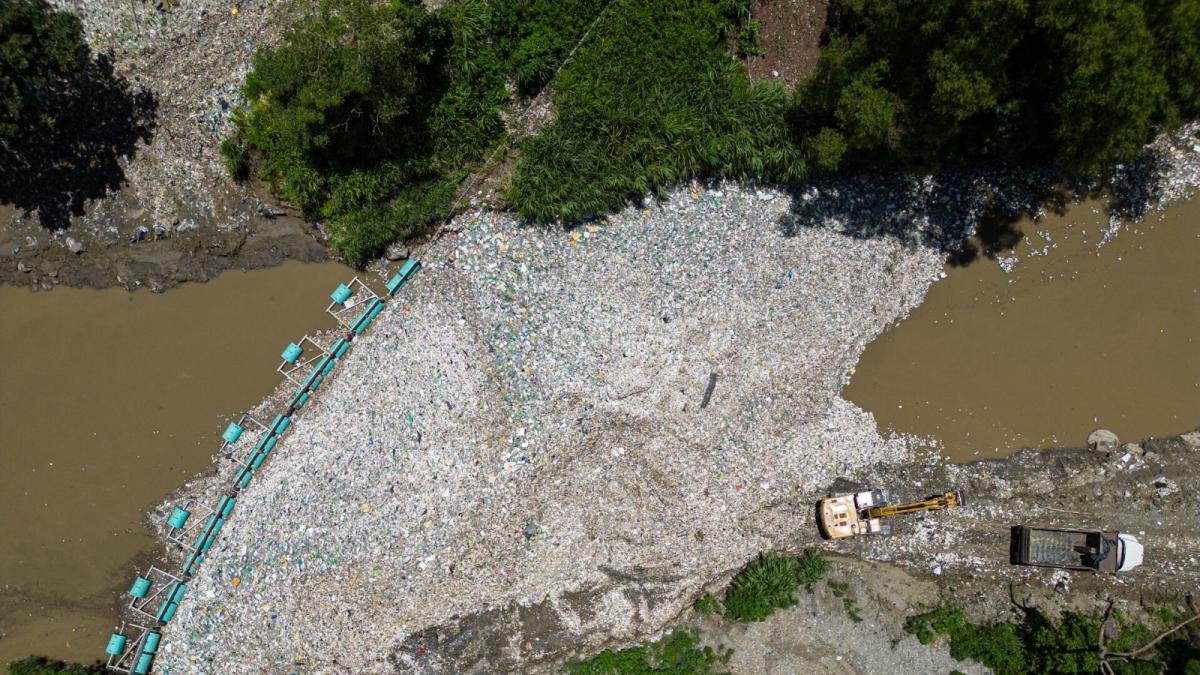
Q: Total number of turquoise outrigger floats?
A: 6